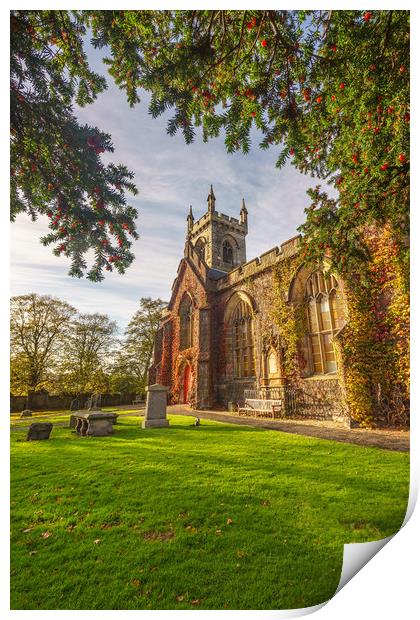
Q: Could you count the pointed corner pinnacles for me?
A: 3